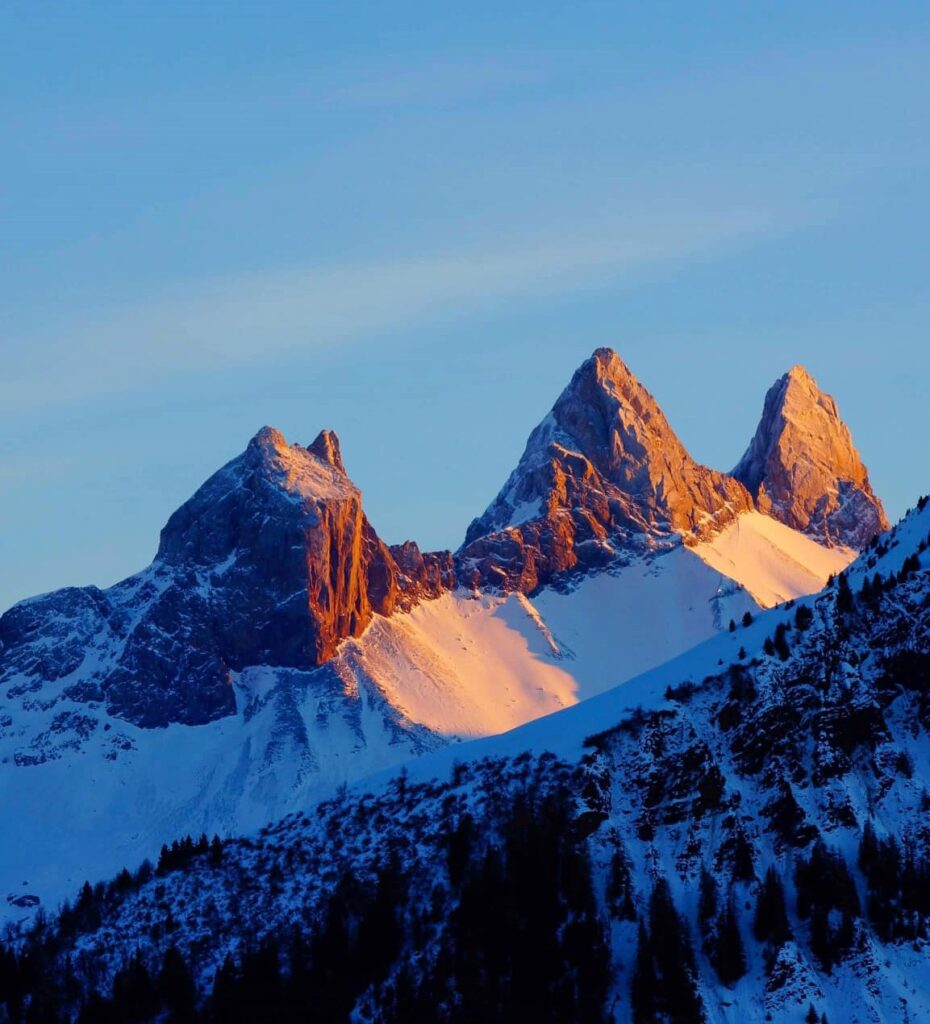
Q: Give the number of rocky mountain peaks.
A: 3